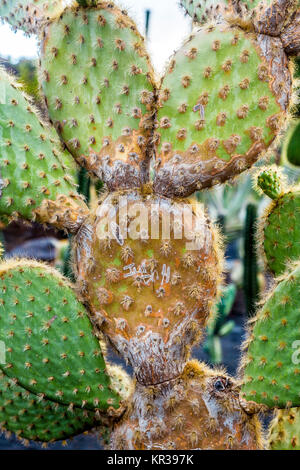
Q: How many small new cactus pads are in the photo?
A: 1